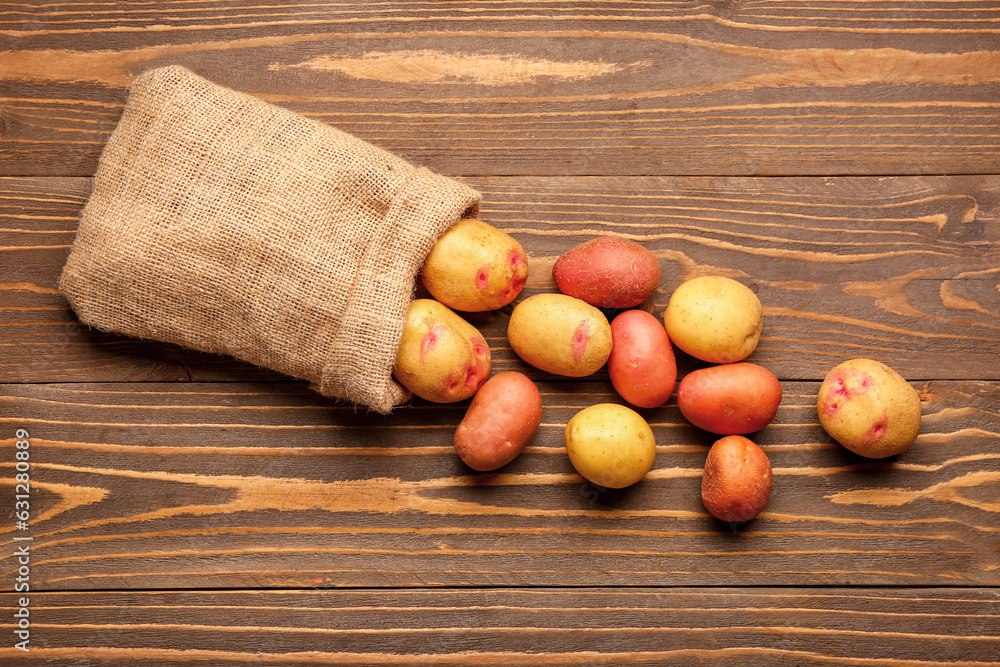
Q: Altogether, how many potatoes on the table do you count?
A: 11